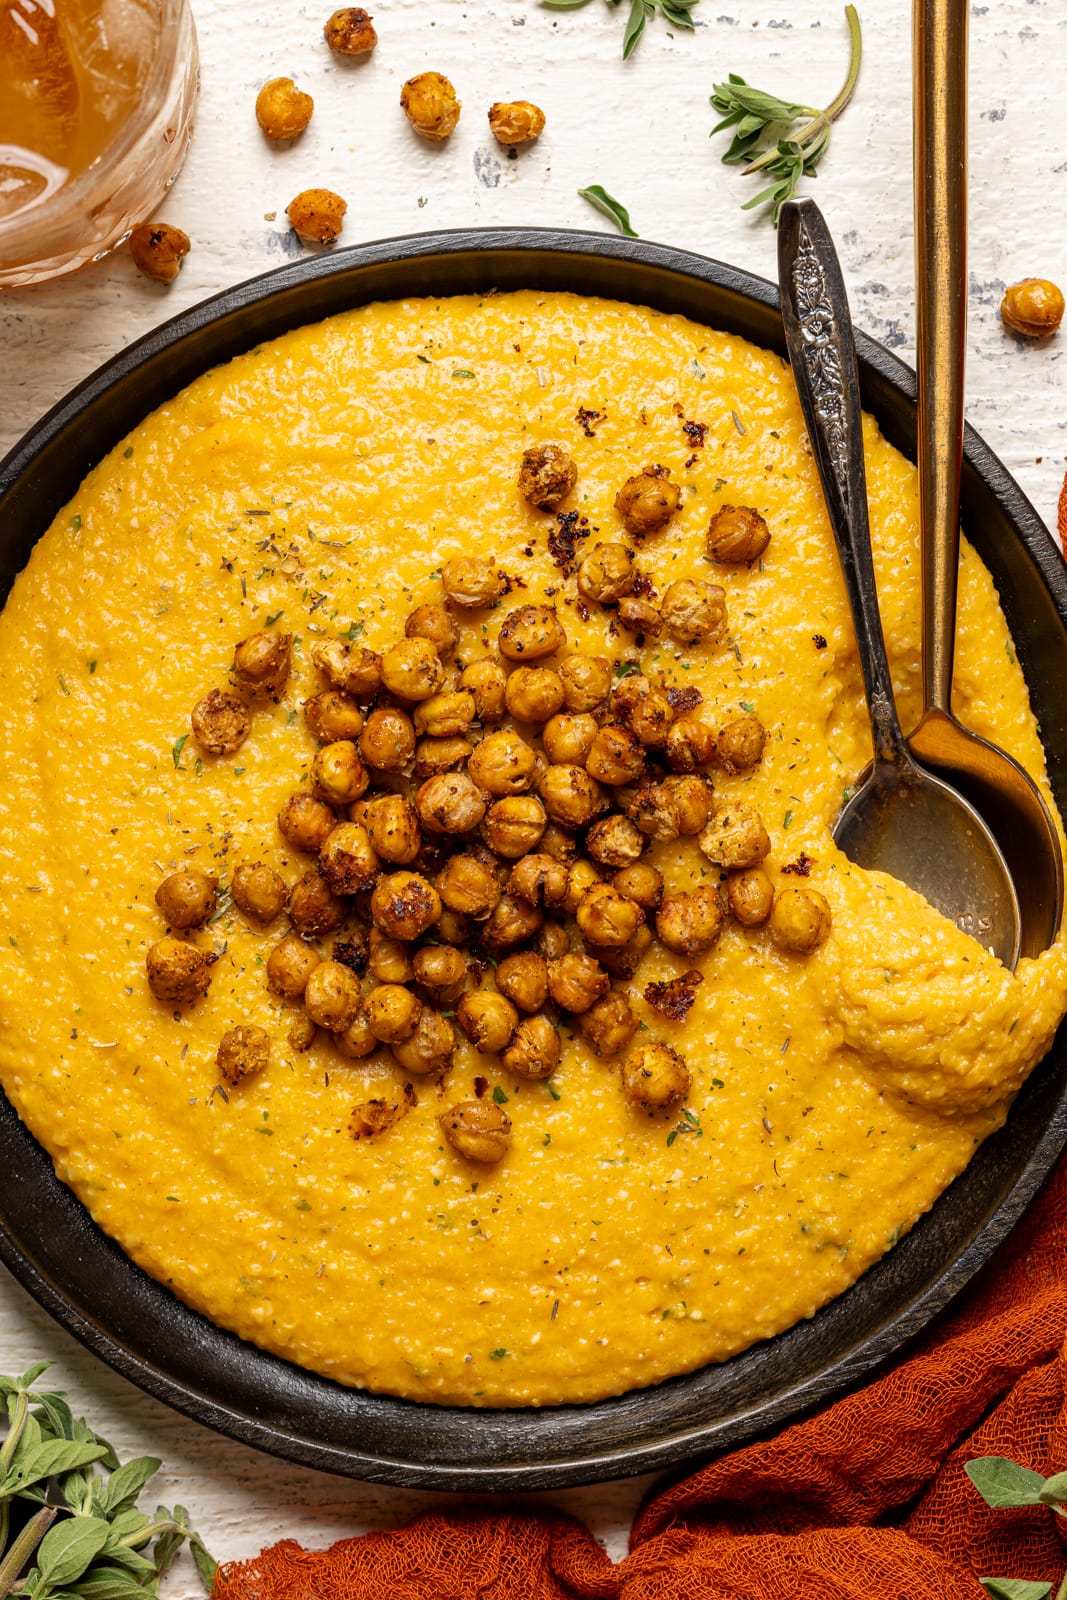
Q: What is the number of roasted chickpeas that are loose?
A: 7